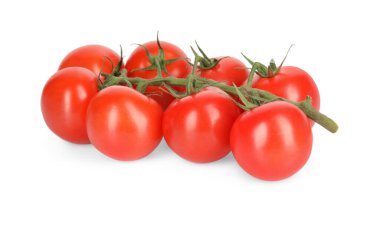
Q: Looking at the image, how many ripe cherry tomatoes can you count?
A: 8